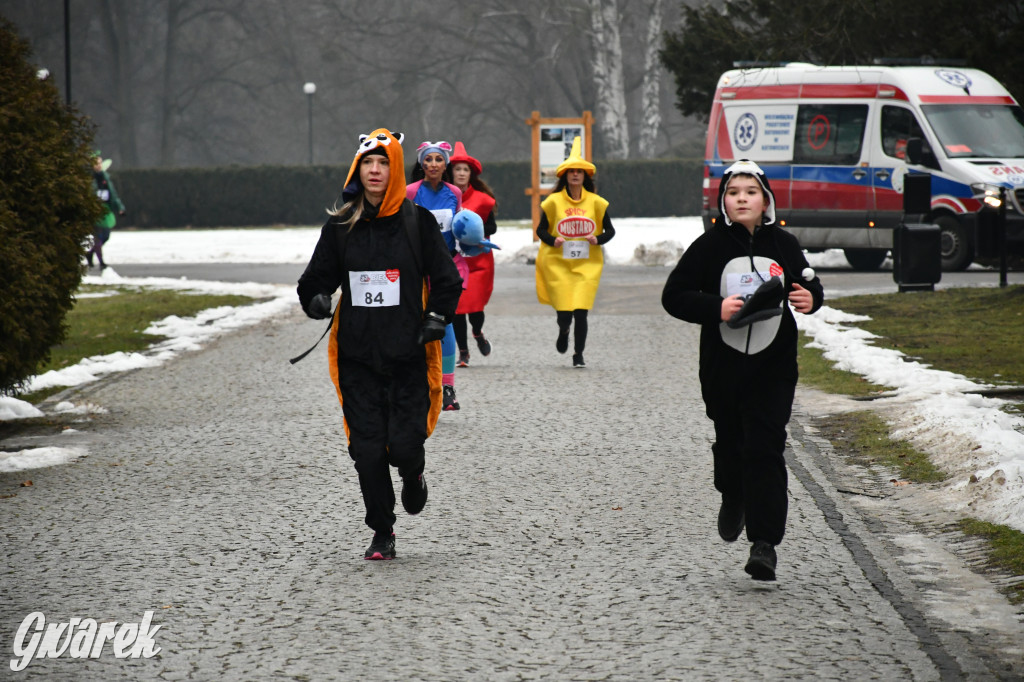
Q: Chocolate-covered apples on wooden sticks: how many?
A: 0